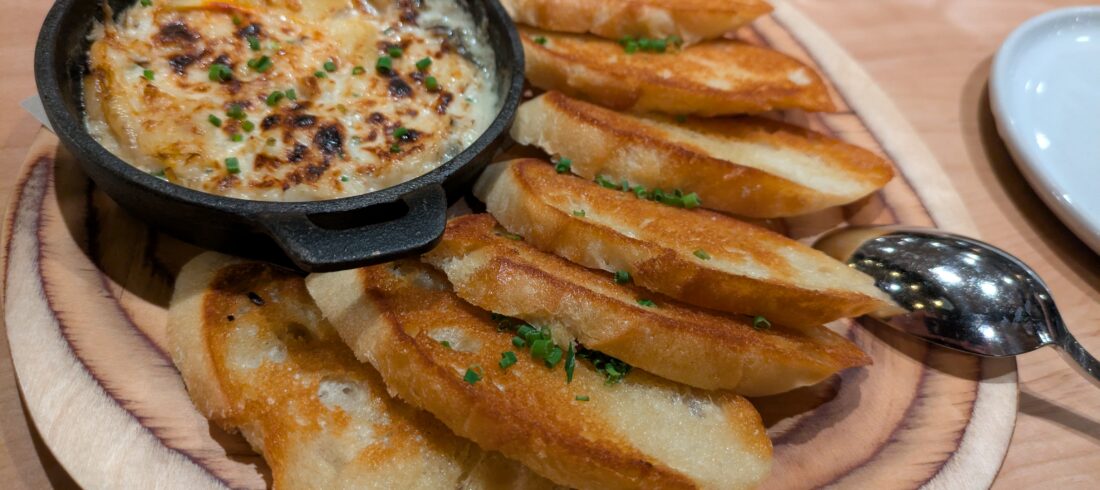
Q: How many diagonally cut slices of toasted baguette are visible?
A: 7